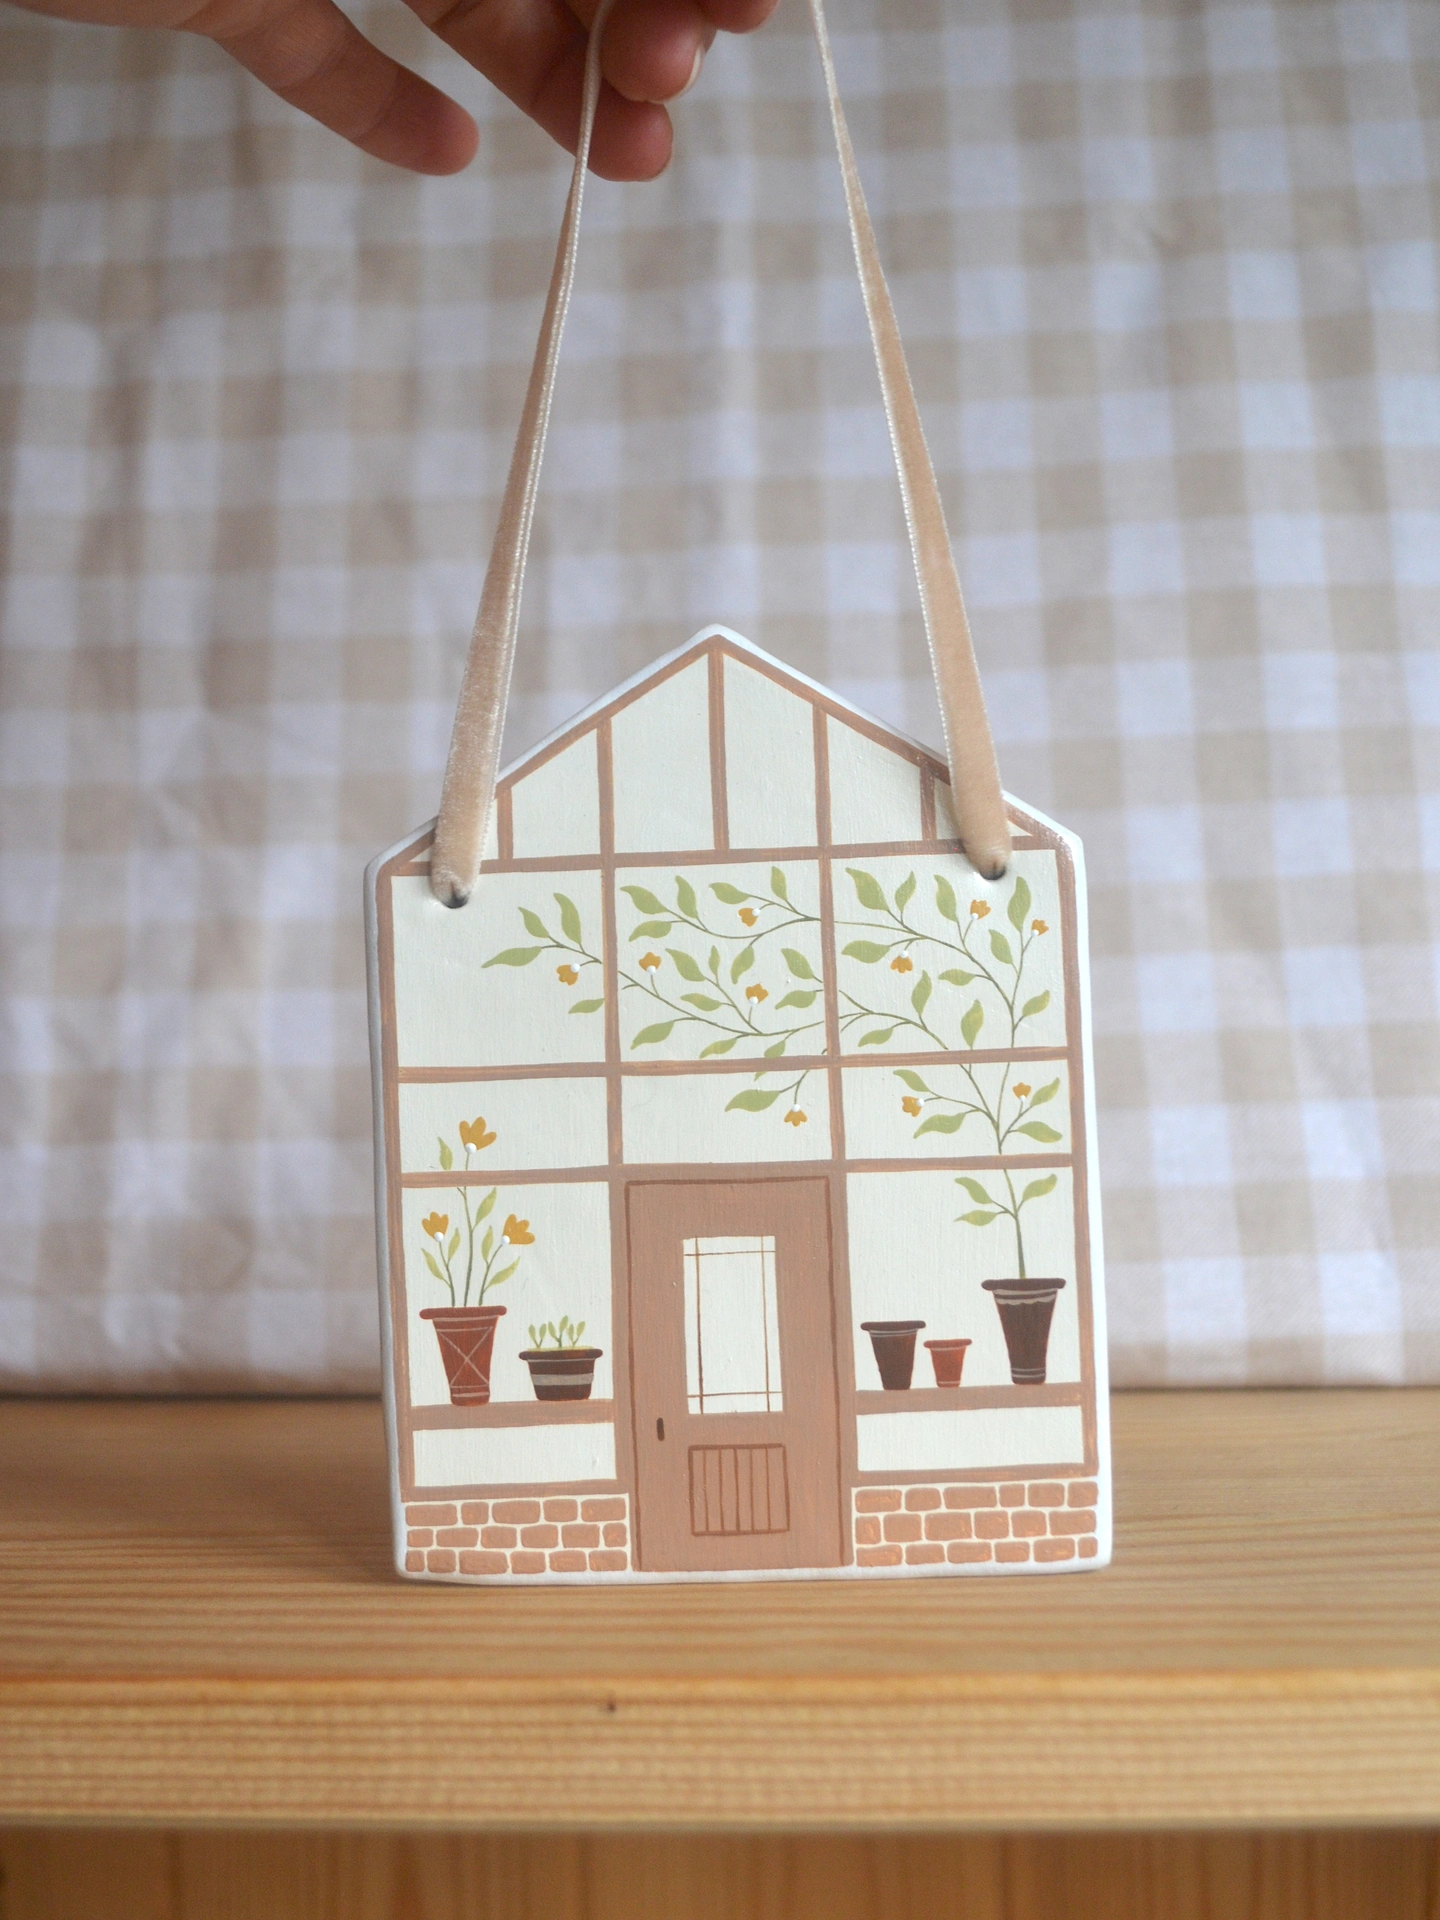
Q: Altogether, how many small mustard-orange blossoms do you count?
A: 13